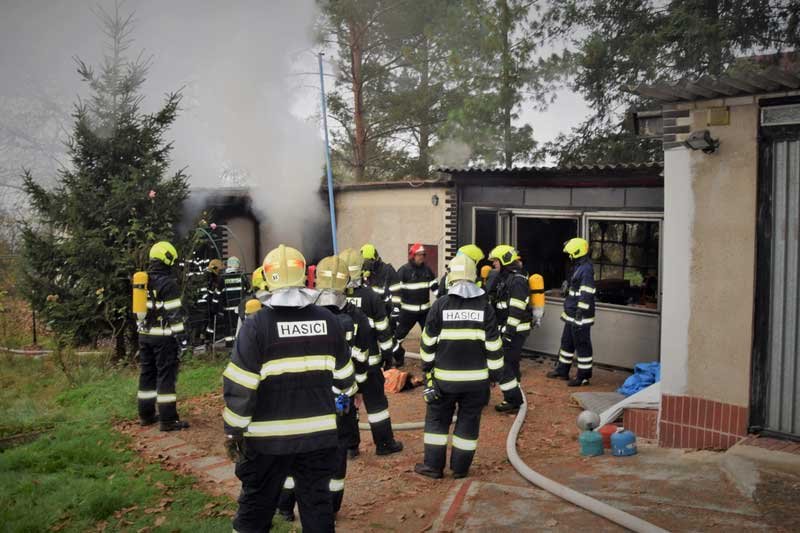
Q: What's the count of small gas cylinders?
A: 3